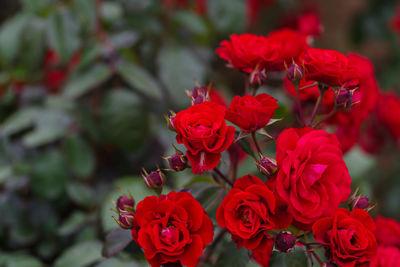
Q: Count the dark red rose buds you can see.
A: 12